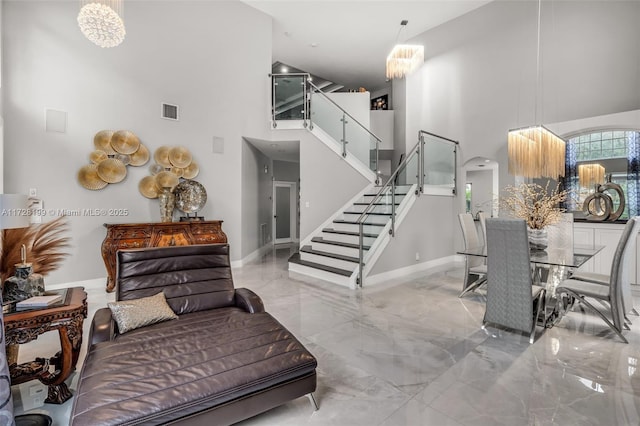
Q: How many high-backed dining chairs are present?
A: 6